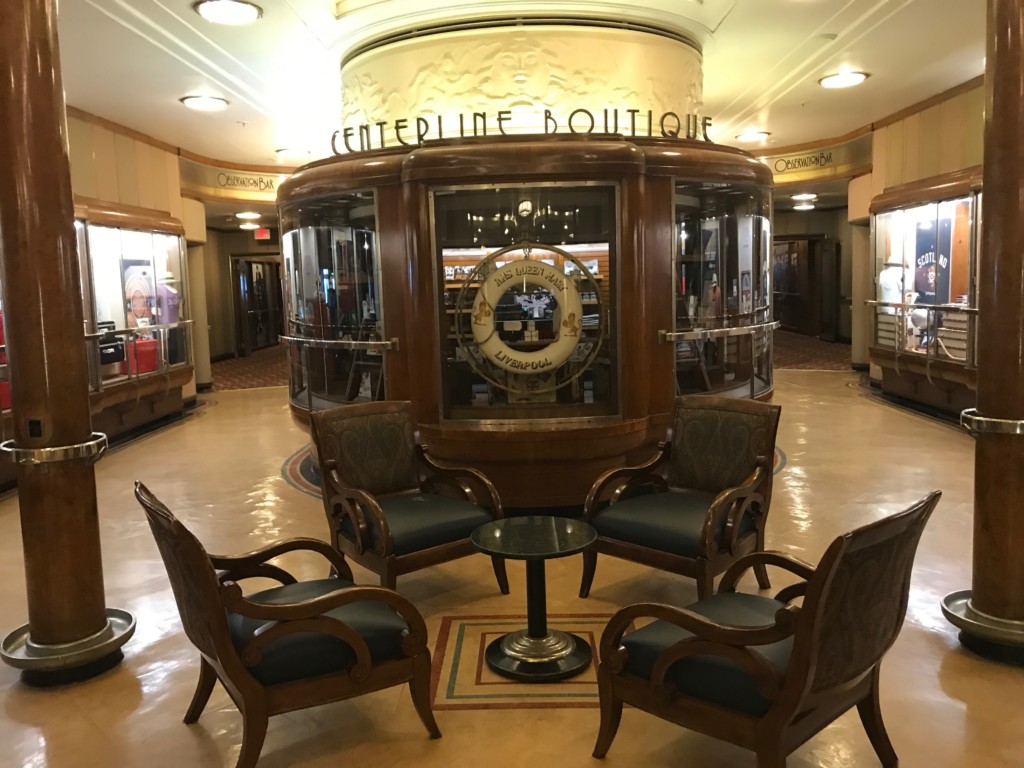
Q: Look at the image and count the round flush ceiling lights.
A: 9